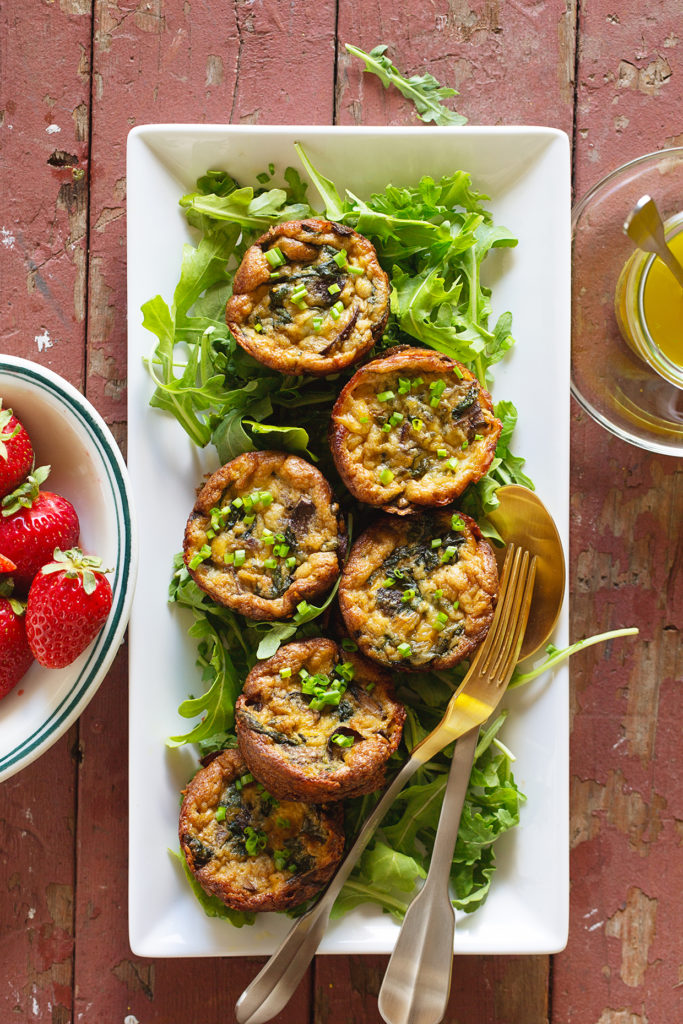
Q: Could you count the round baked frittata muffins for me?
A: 6